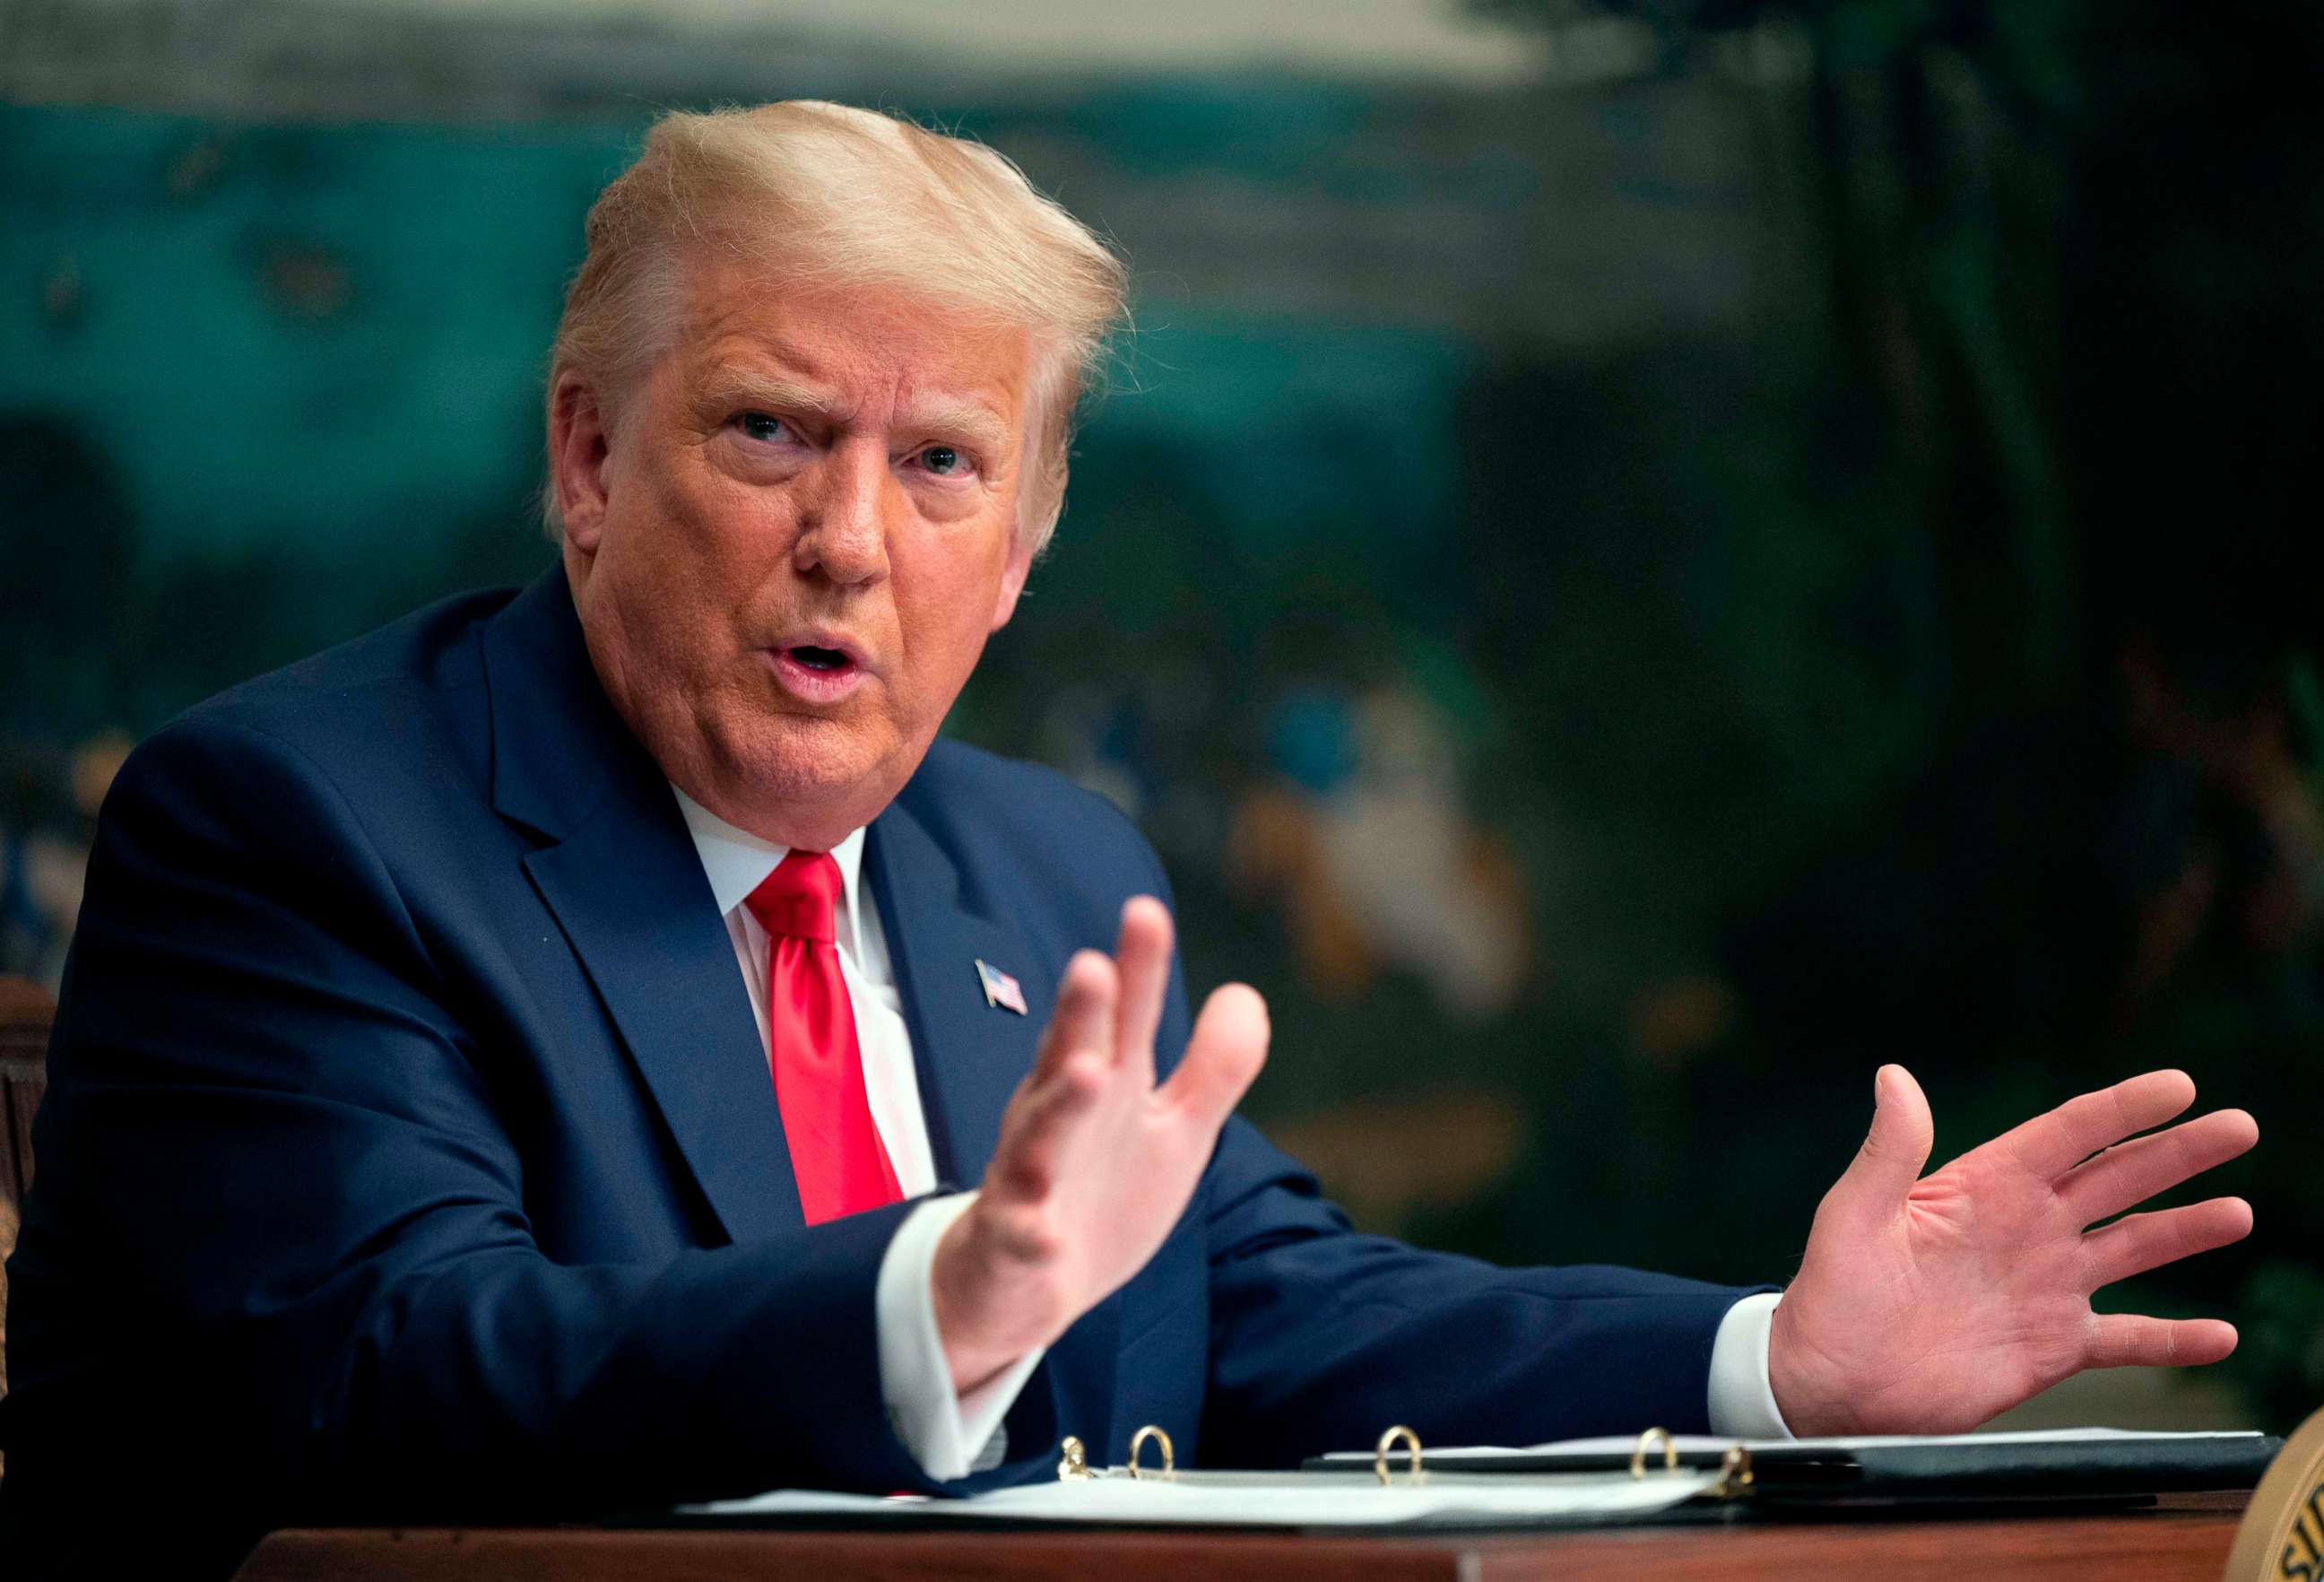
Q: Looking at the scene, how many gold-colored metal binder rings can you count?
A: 3